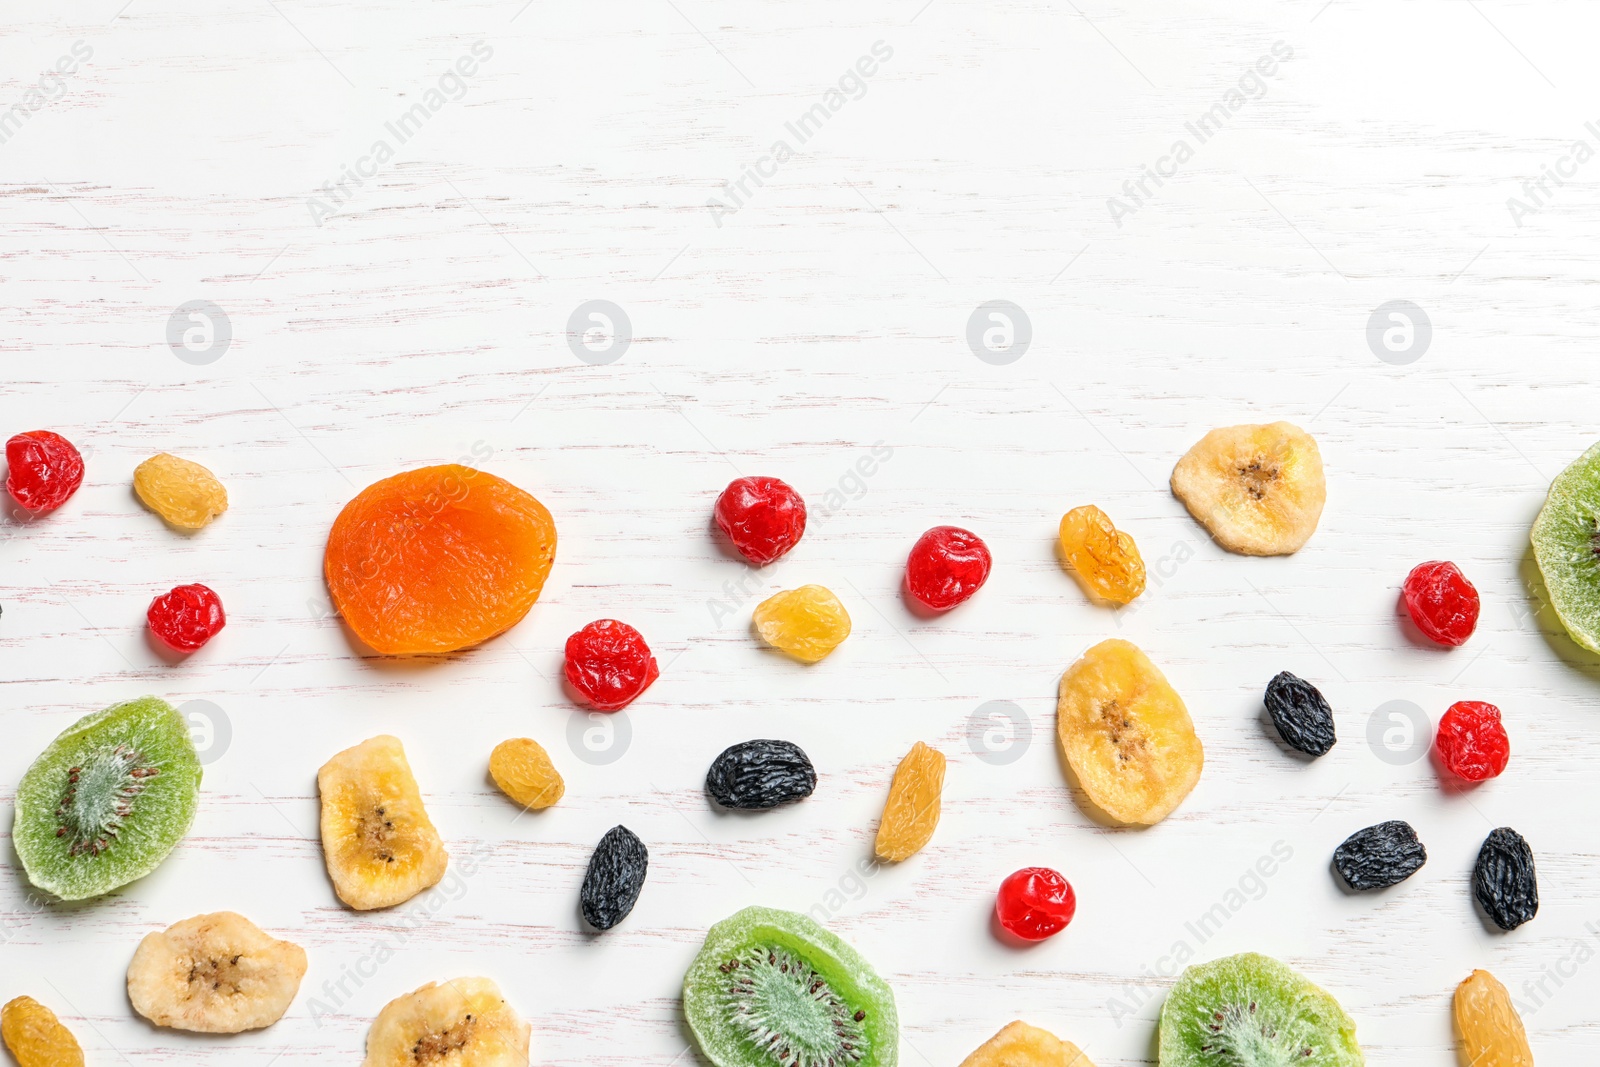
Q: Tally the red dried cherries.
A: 8